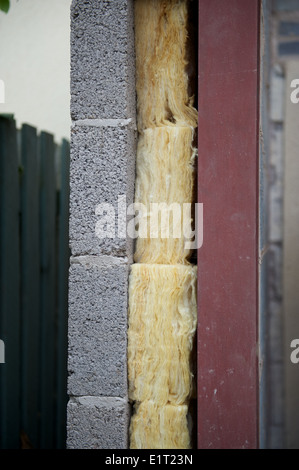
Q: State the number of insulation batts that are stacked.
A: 4